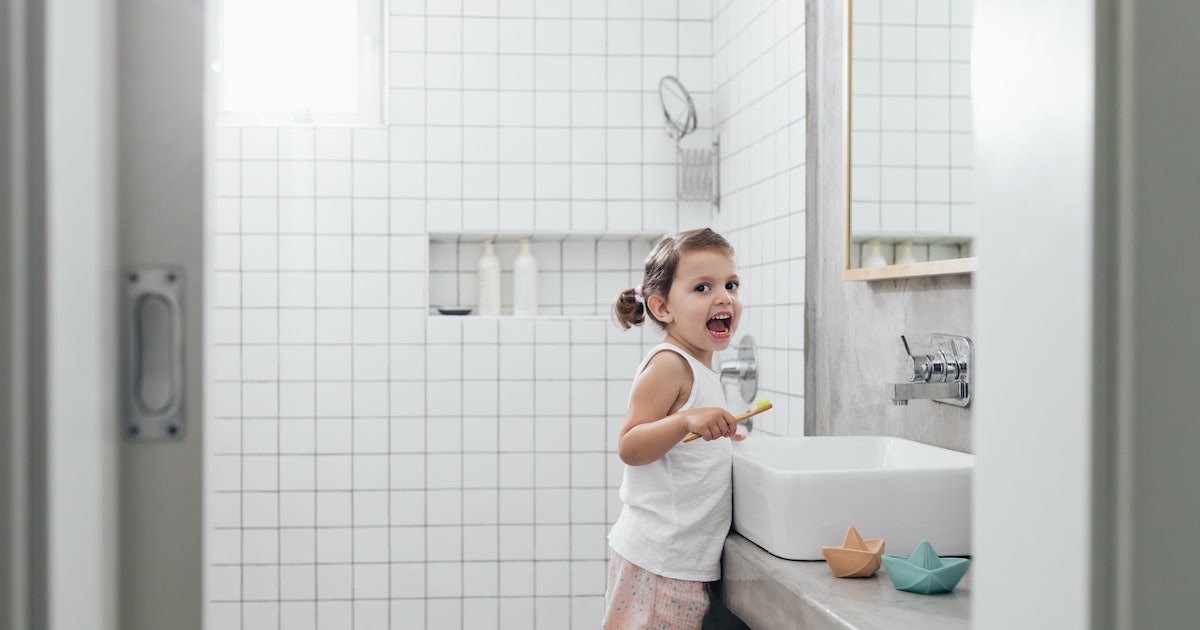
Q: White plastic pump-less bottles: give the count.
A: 2